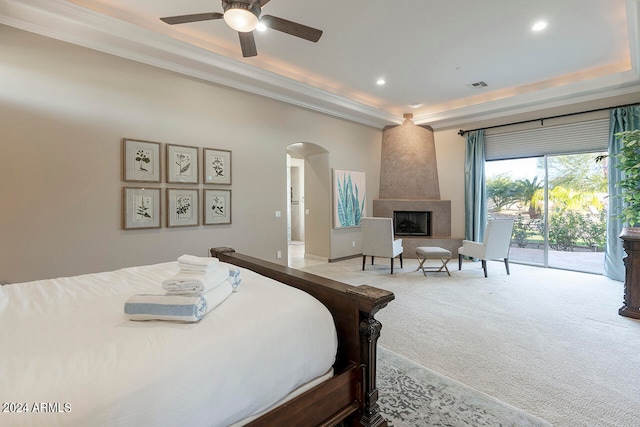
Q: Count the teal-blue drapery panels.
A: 2